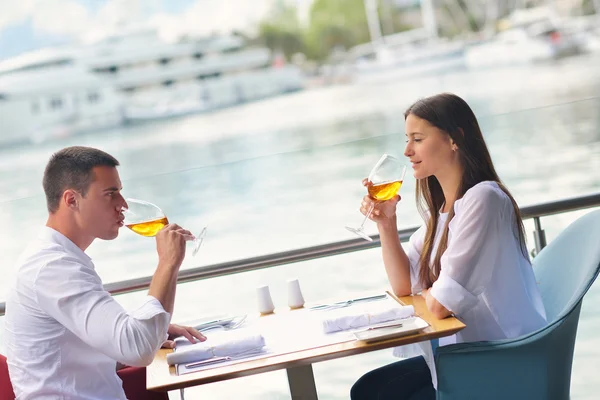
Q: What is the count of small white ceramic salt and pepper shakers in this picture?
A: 2